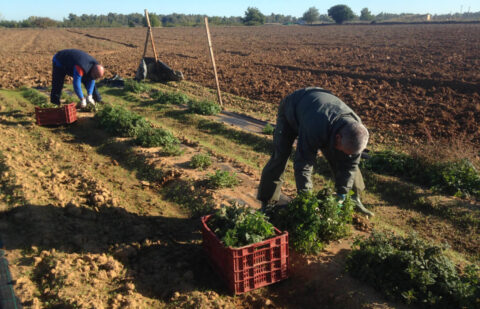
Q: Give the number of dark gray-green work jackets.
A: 1